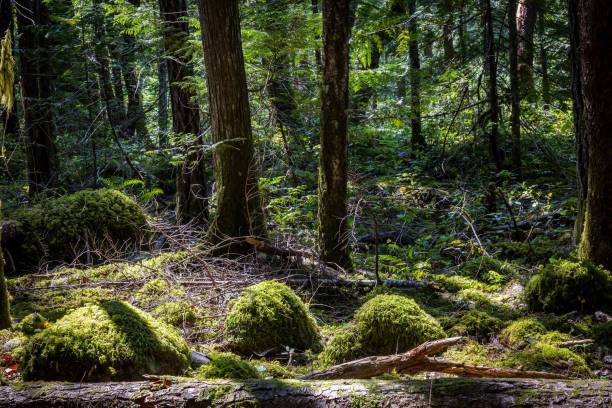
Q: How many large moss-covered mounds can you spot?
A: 5